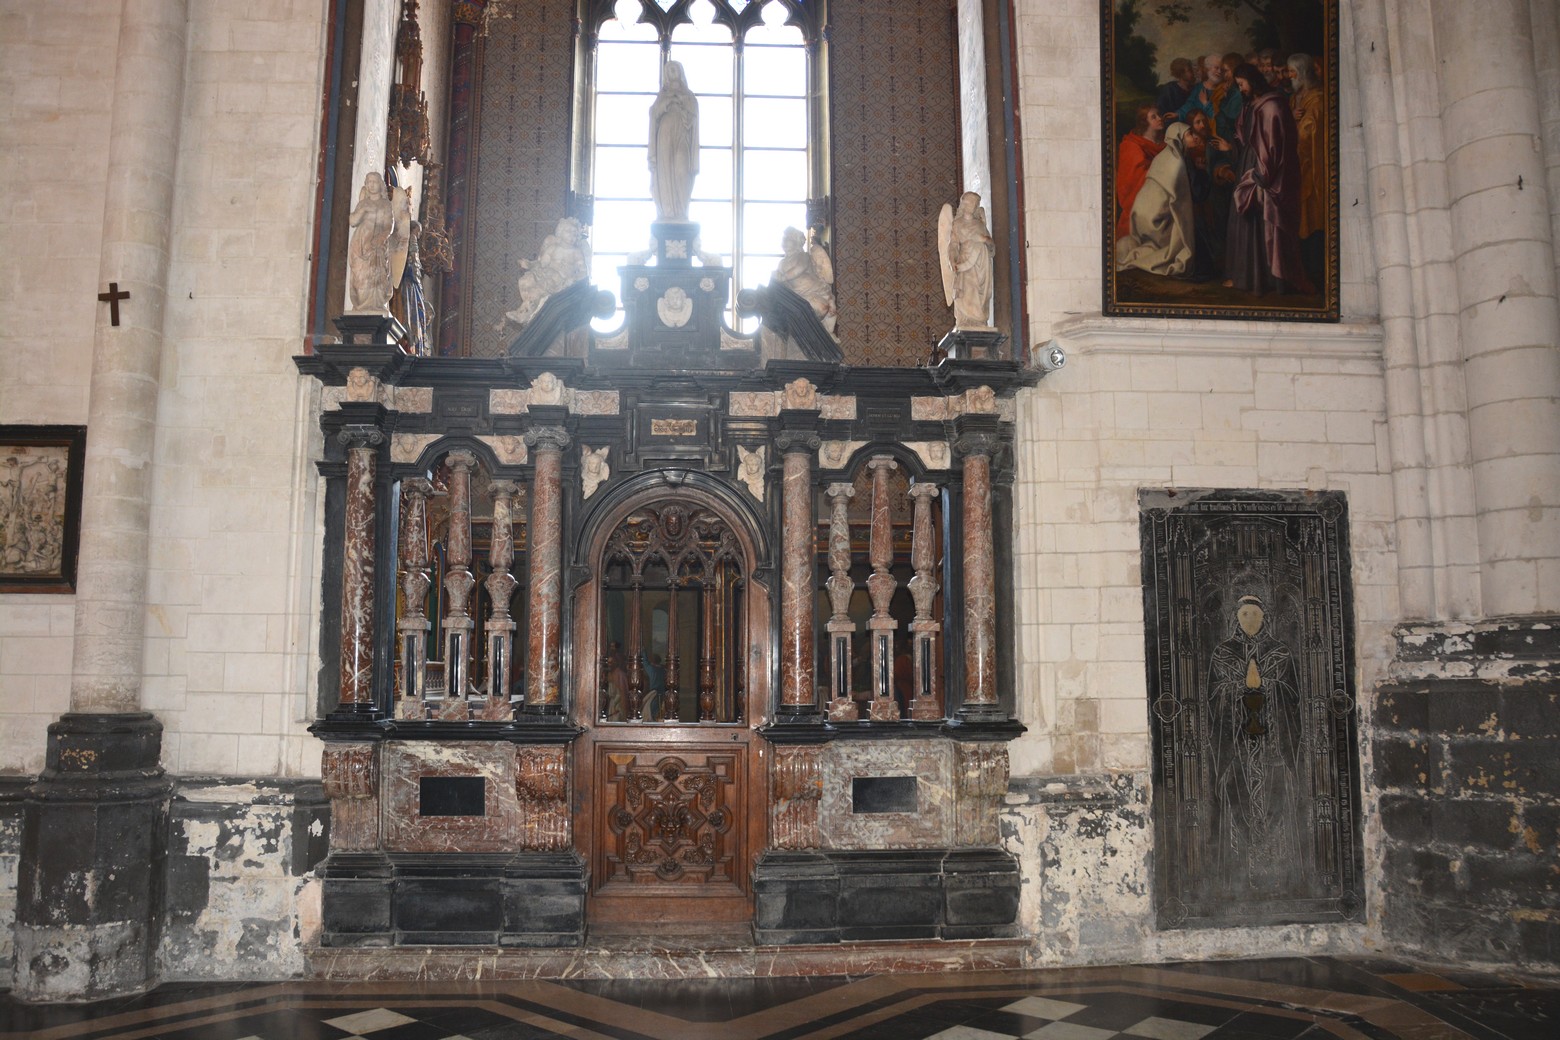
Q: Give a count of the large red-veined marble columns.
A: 4